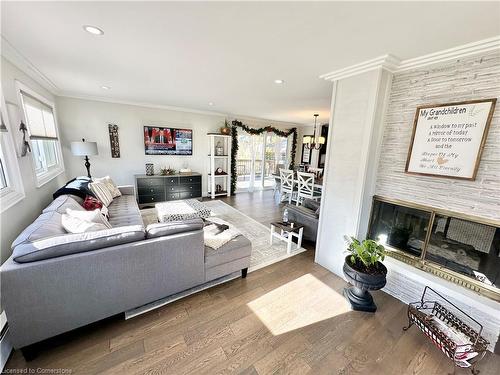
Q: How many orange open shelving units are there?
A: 0